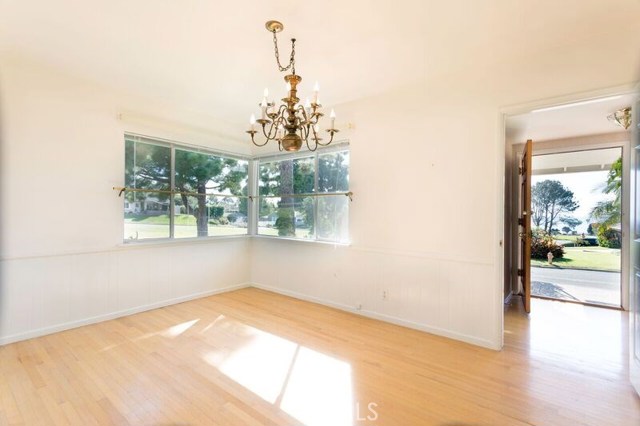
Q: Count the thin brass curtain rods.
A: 2